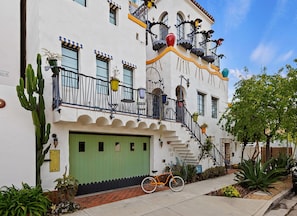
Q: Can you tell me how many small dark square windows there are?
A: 5